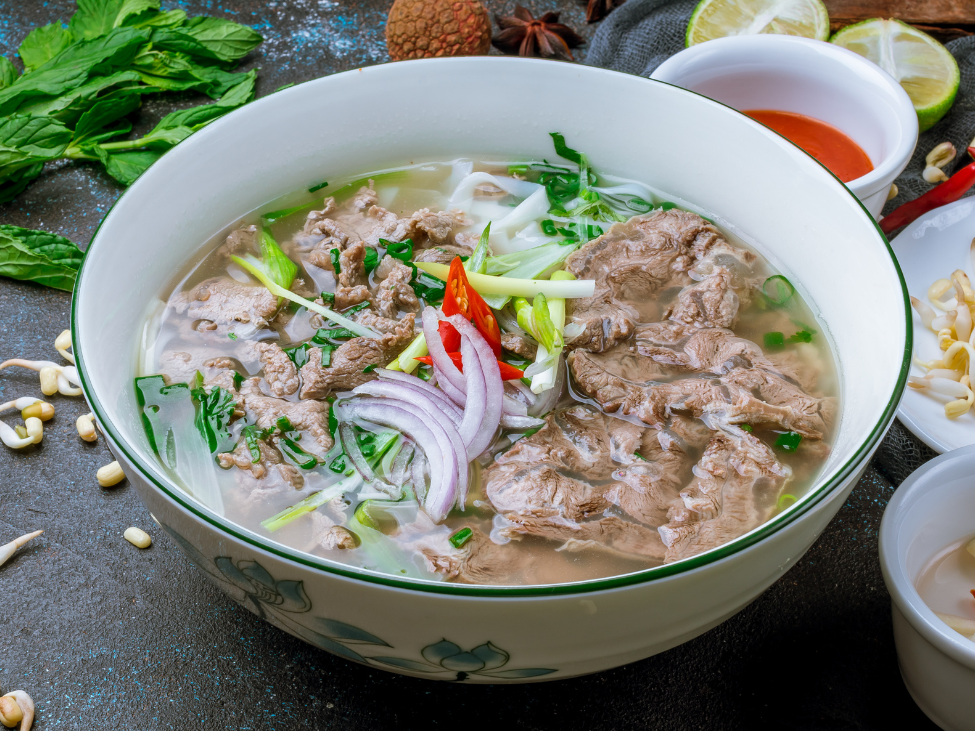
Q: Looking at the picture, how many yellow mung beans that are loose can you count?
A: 2